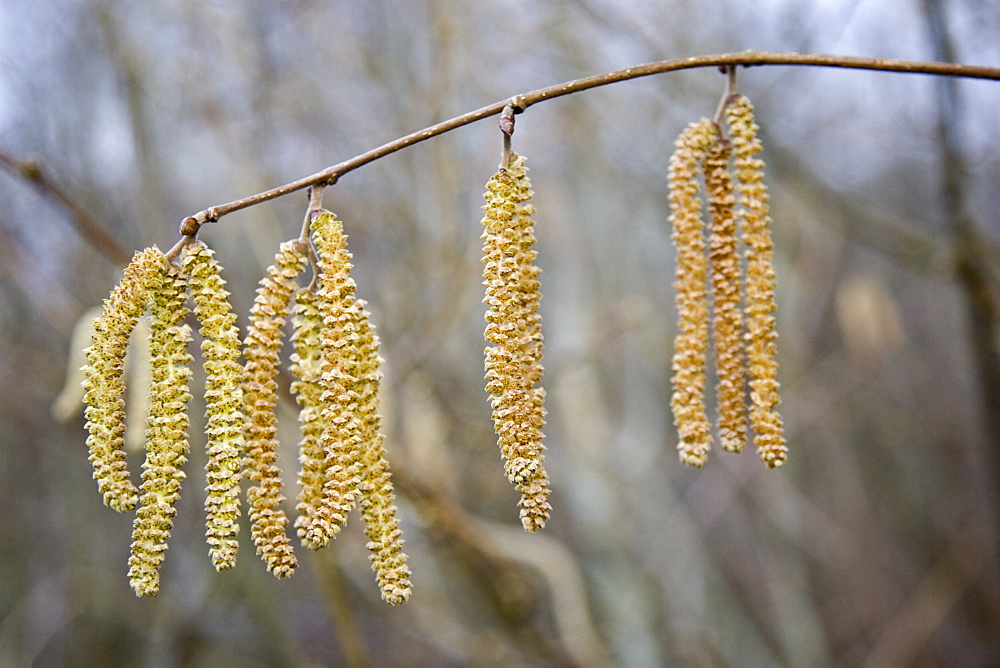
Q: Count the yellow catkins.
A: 12